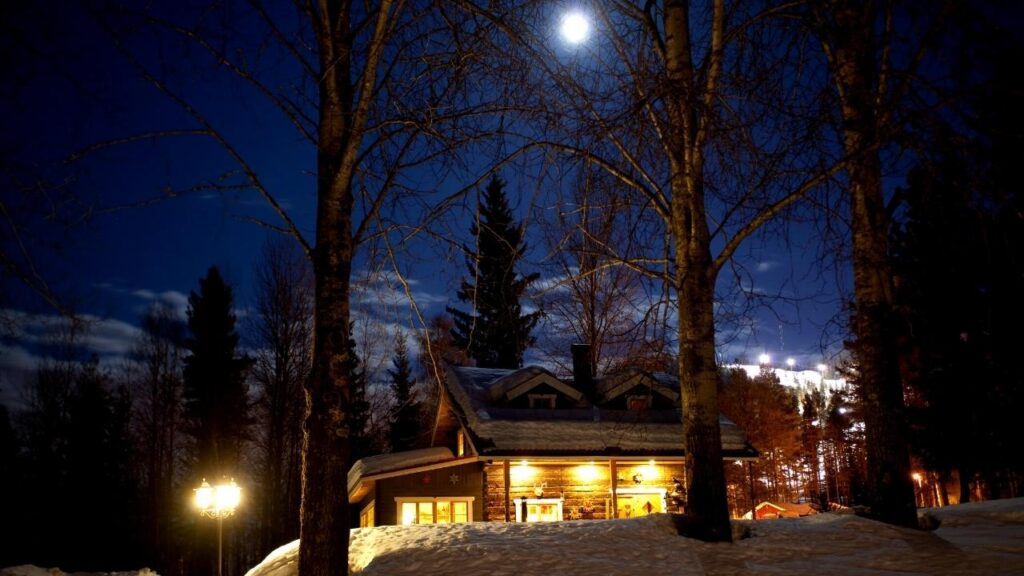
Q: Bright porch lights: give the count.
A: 3